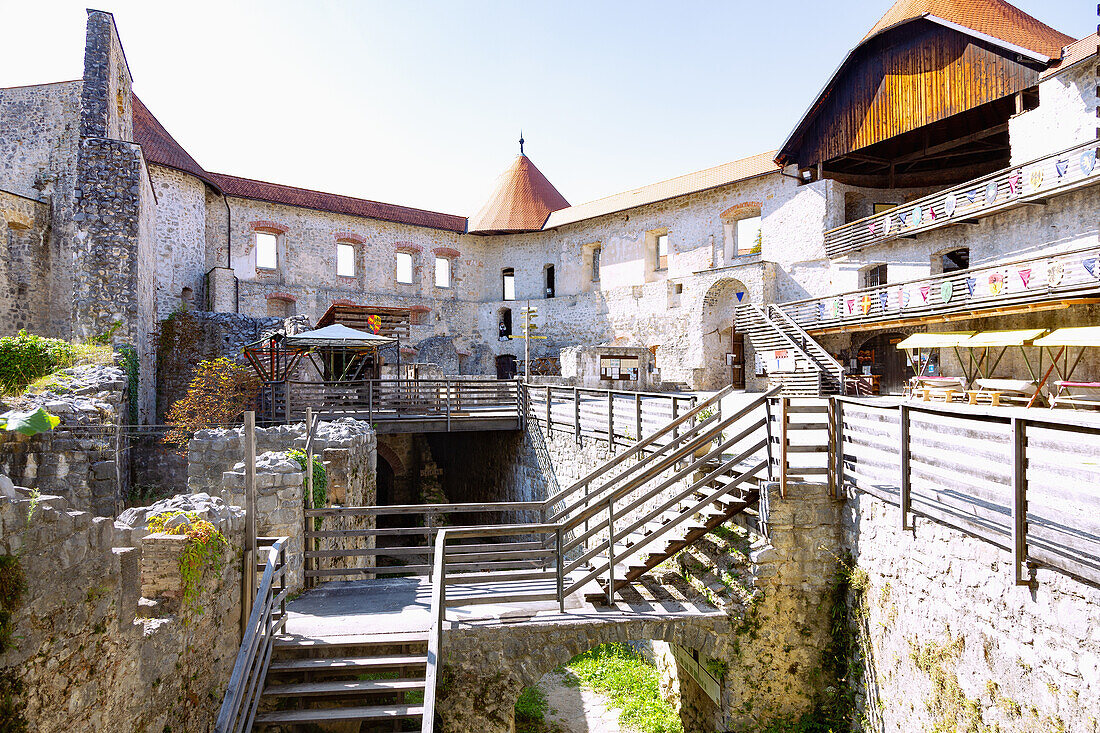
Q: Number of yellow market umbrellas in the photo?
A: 3